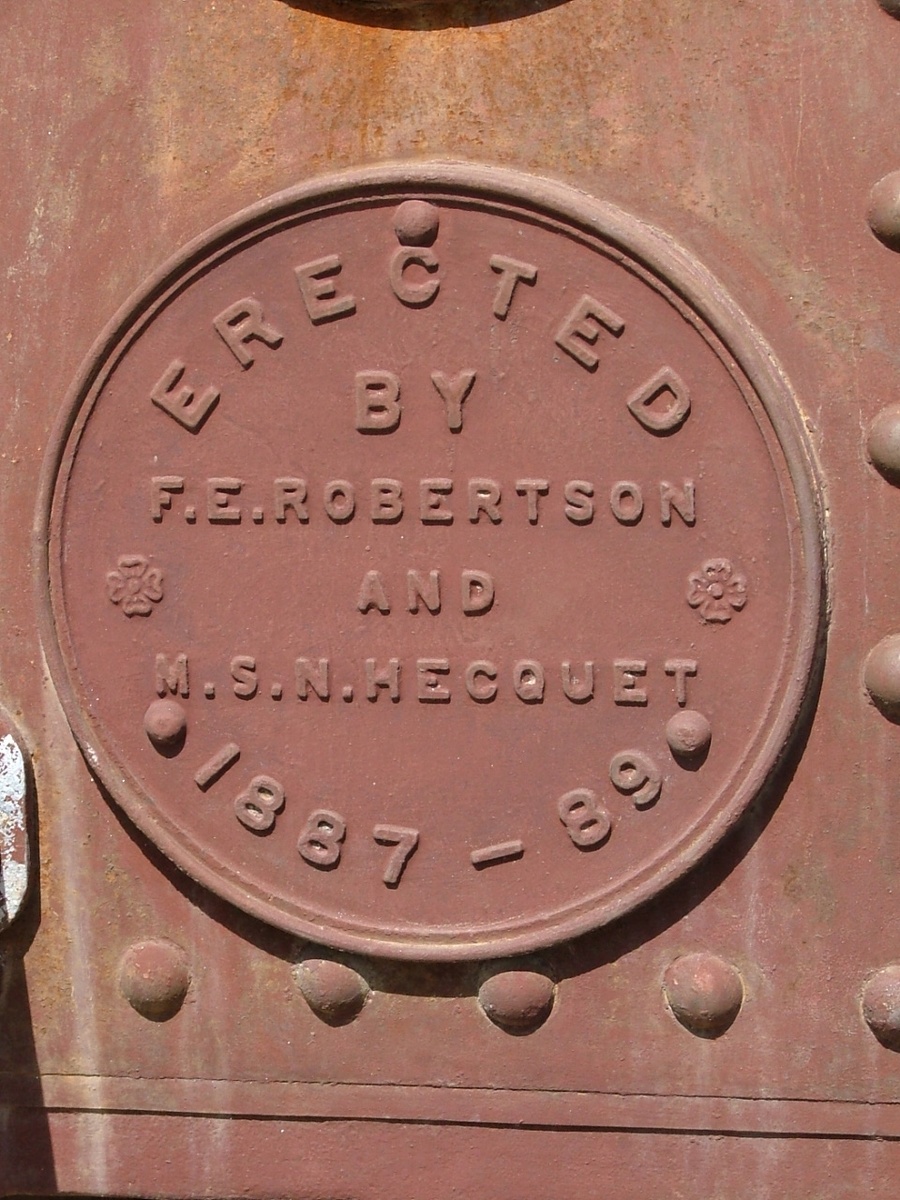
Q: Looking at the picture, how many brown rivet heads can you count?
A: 12